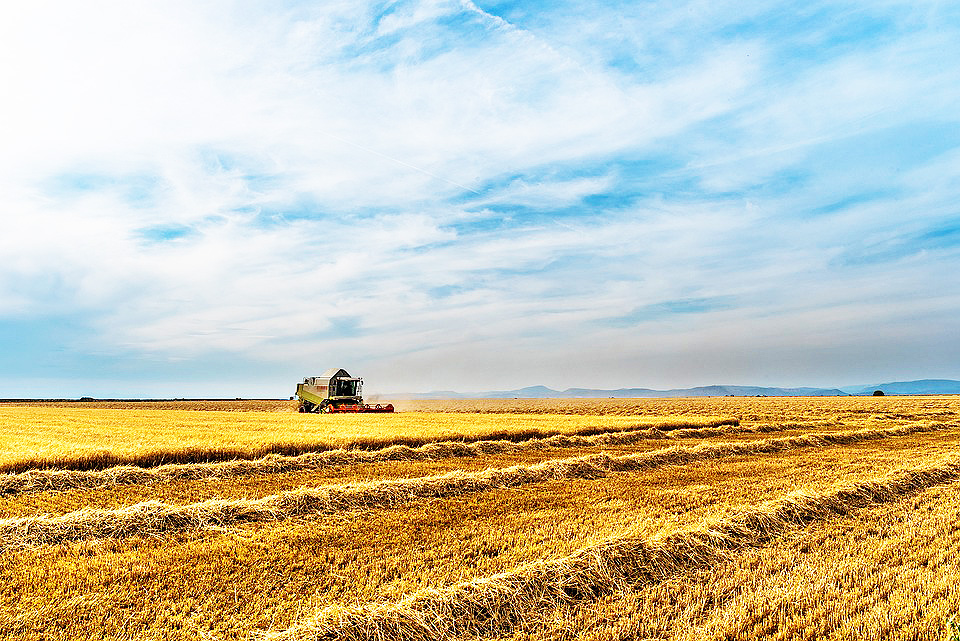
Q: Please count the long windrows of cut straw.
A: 3